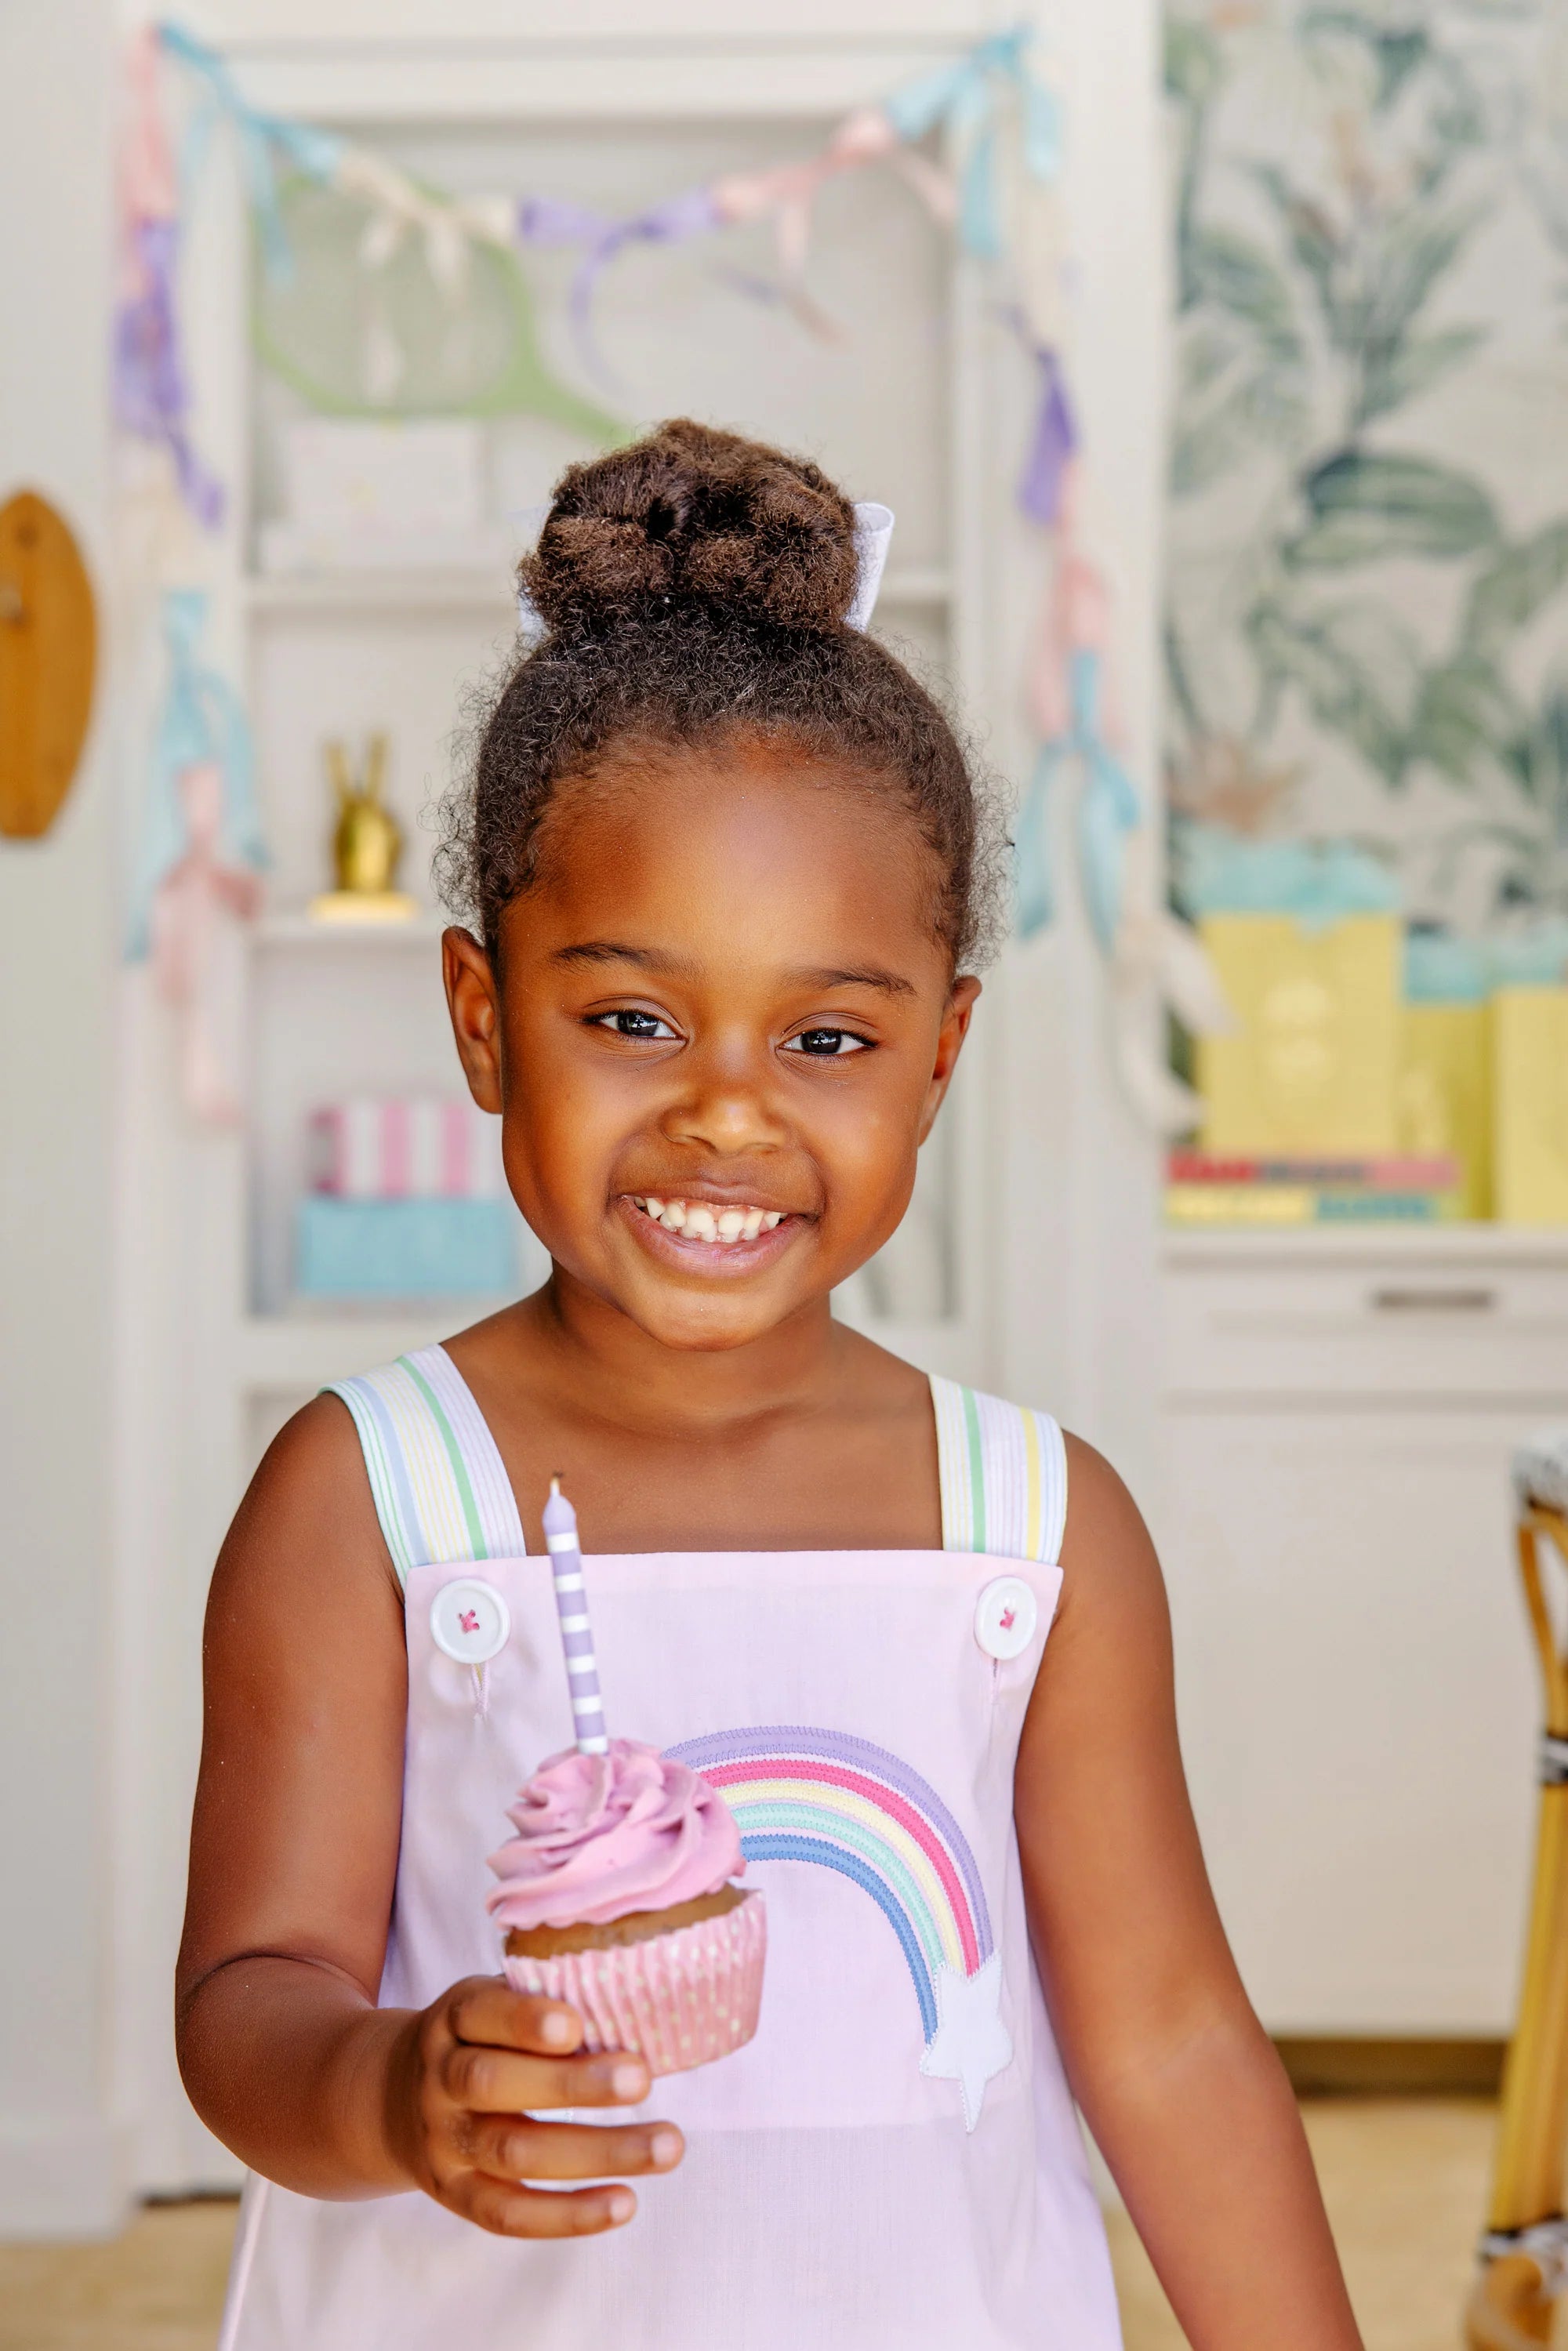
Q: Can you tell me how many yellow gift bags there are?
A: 3